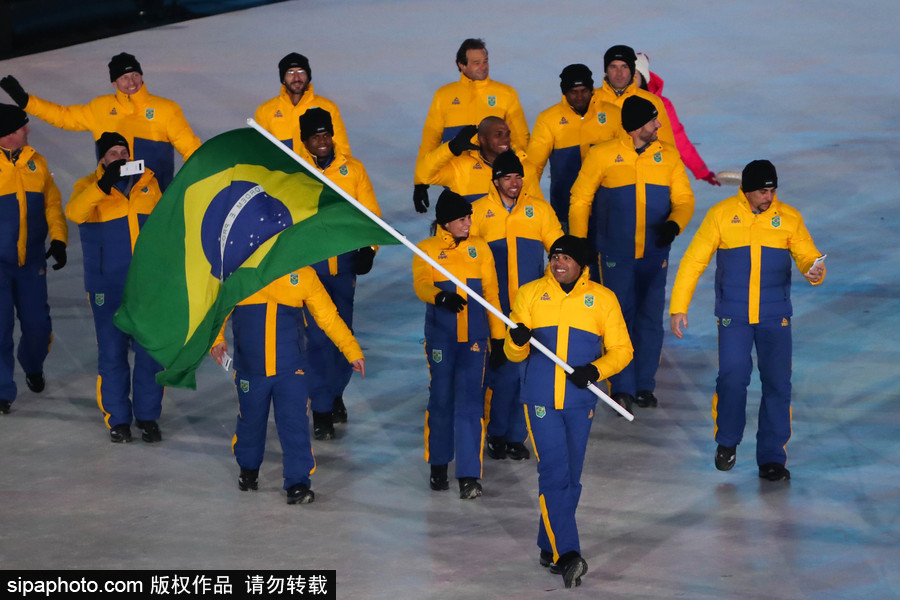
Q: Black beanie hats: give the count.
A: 12